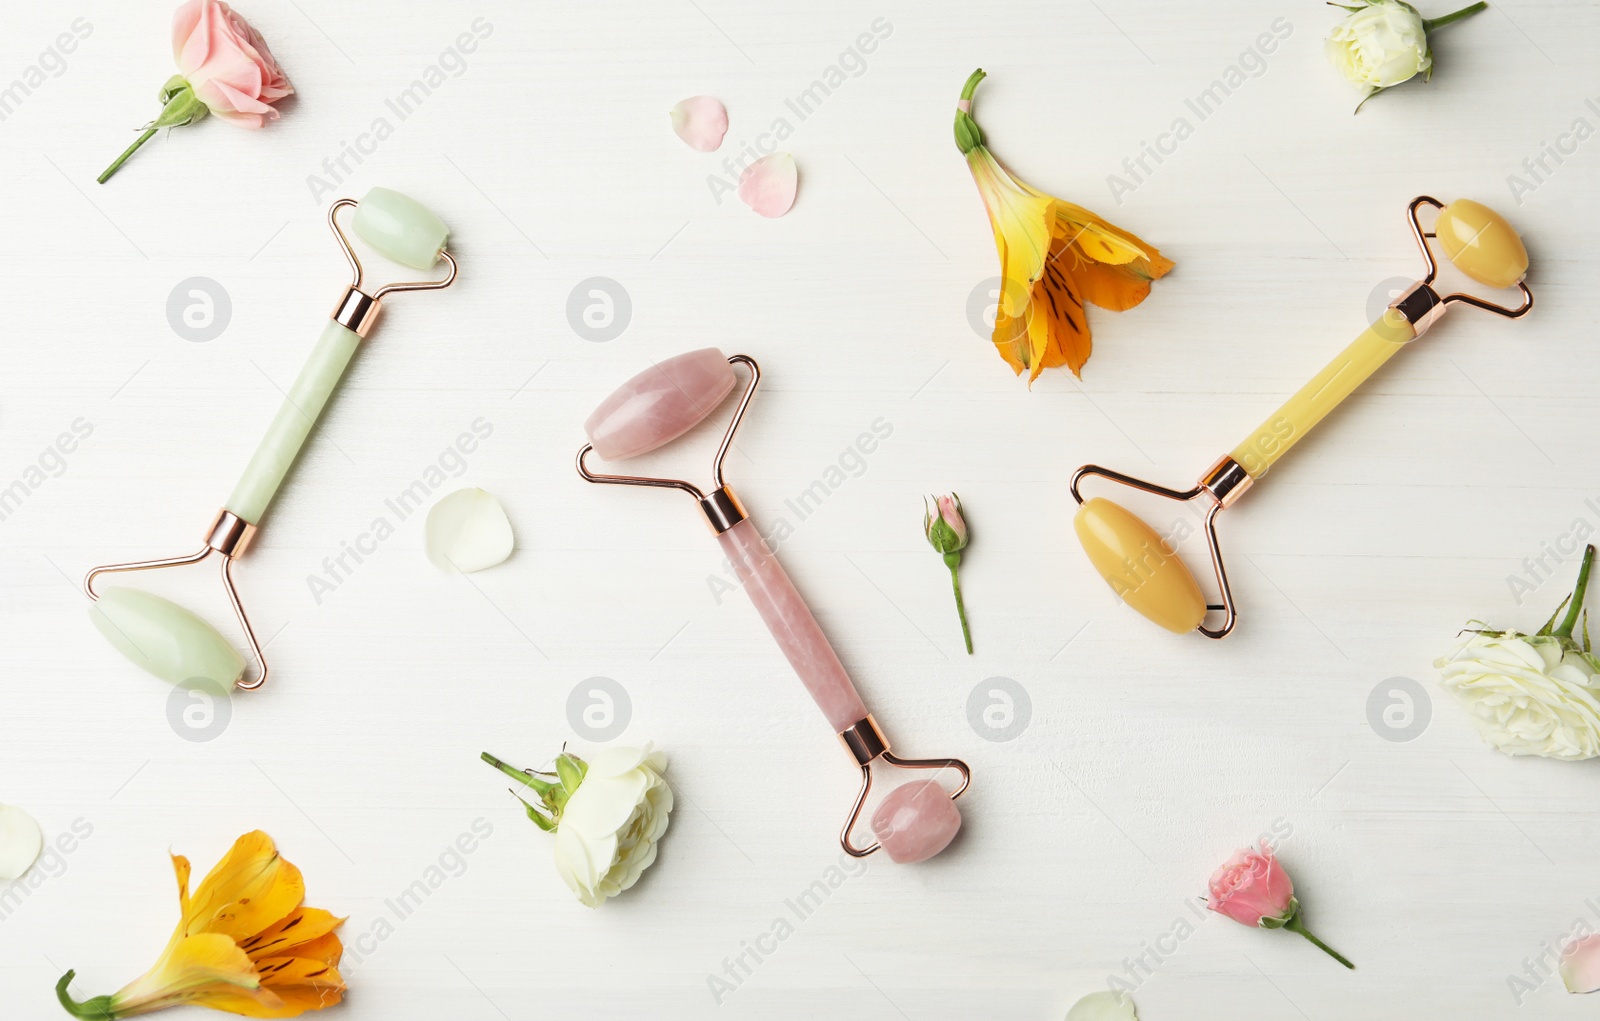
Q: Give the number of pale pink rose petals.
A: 3